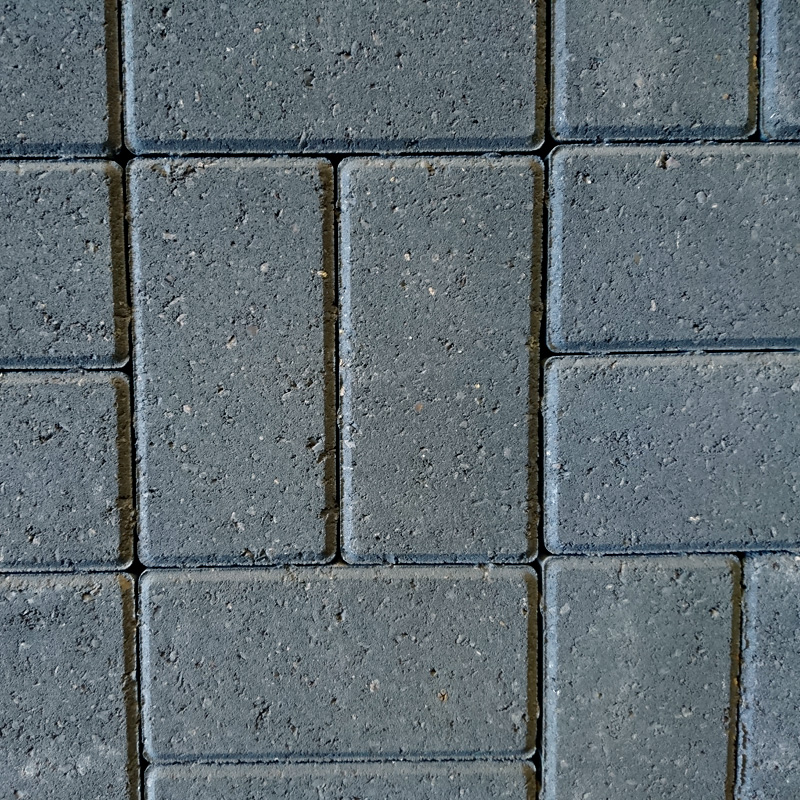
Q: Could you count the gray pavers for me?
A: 15